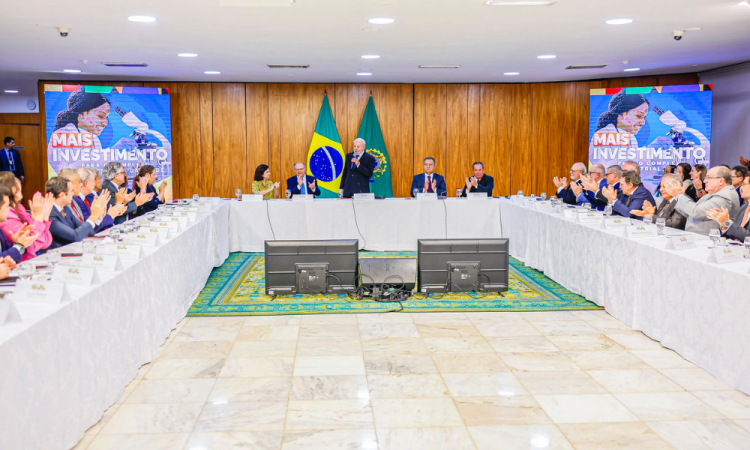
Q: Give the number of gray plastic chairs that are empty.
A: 0